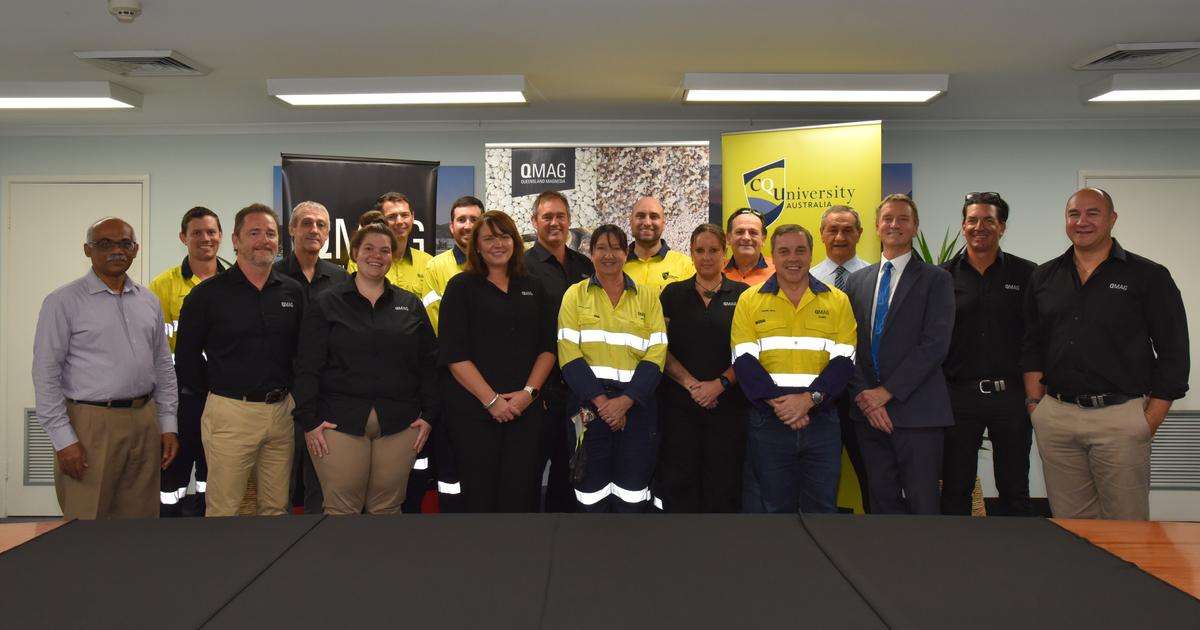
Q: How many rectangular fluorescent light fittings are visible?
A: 4